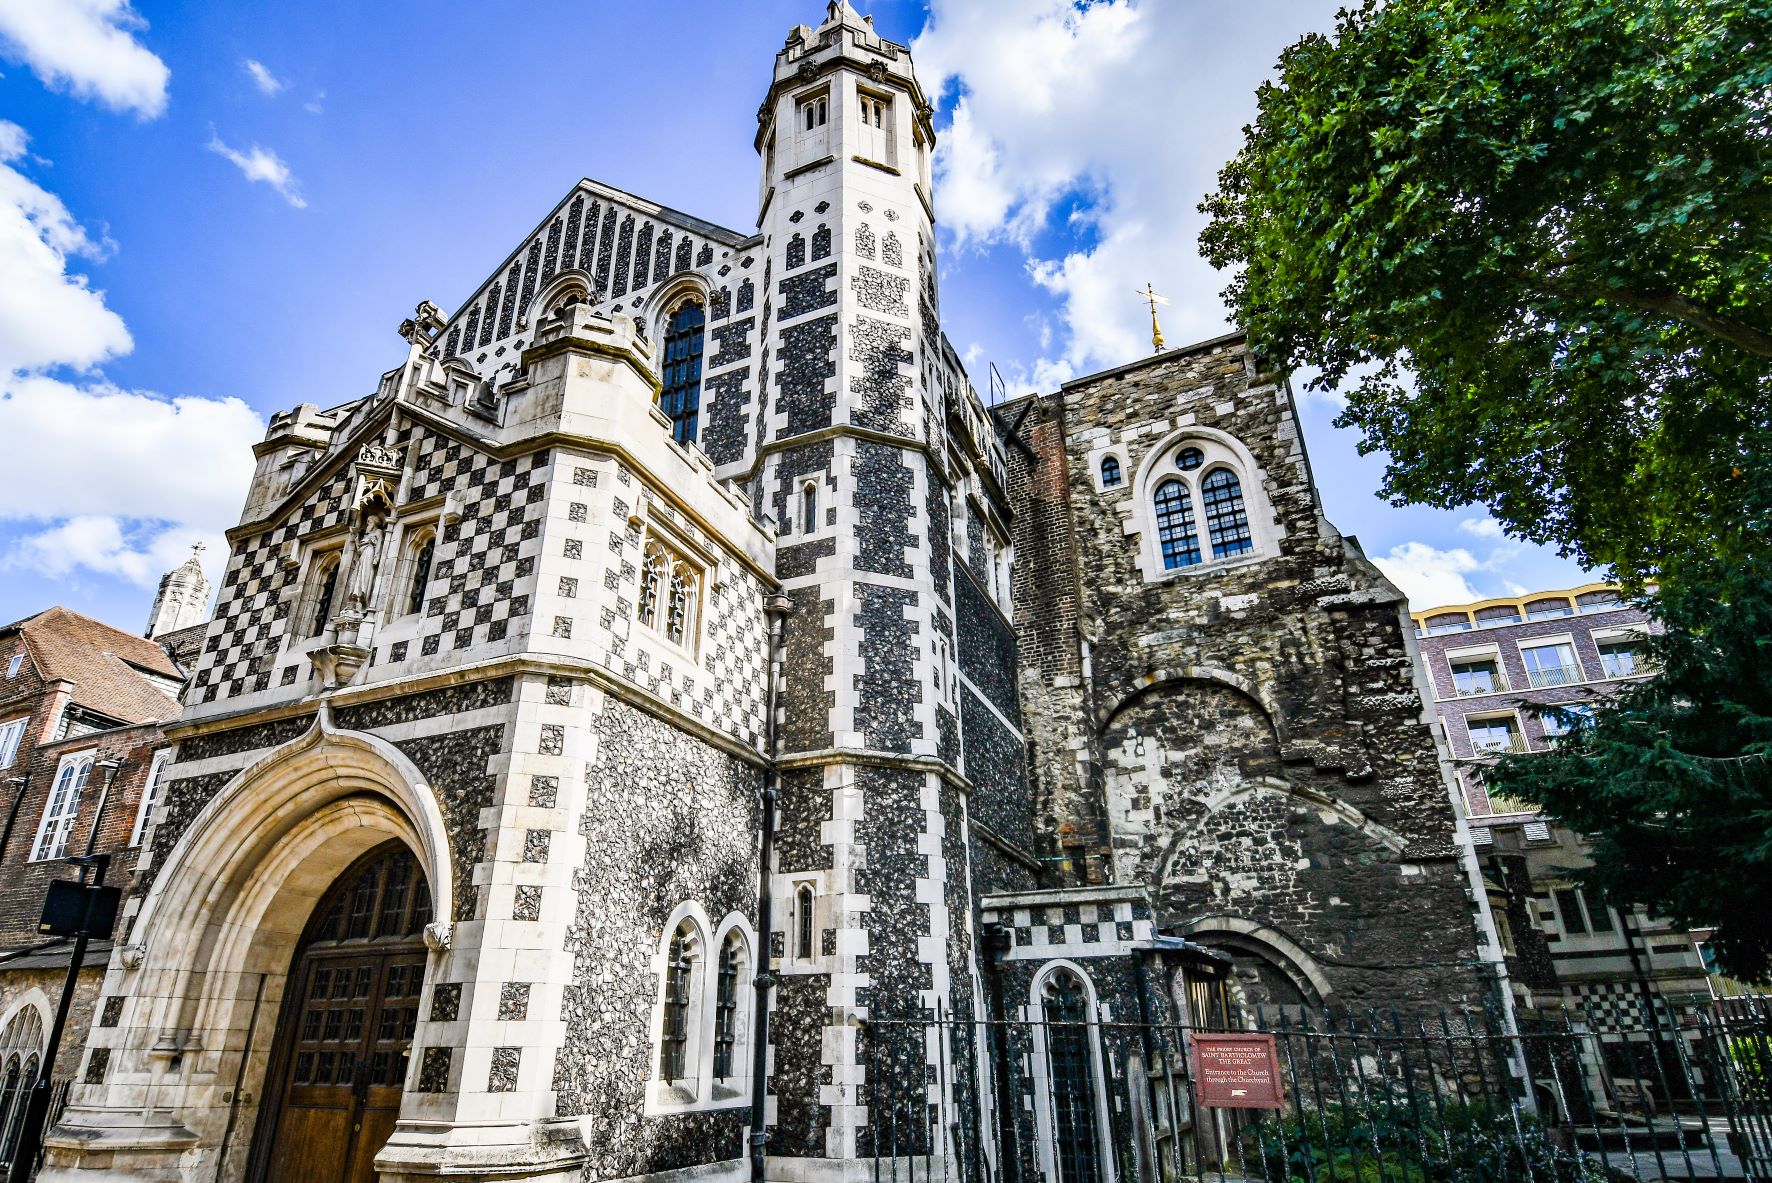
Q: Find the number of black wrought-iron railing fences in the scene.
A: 1